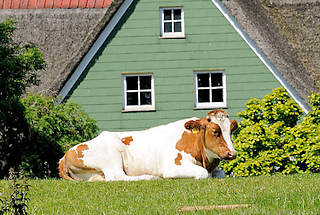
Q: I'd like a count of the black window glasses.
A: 12